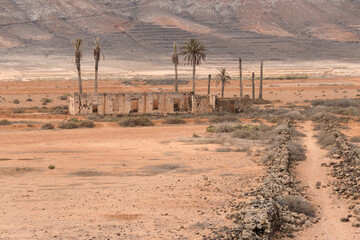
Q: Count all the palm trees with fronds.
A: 5